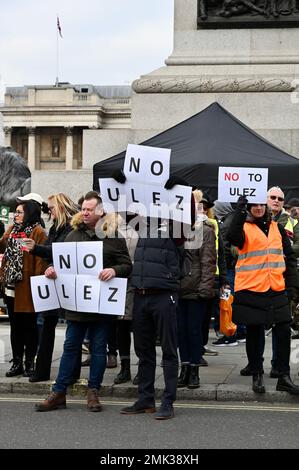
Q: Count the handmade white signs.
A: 3